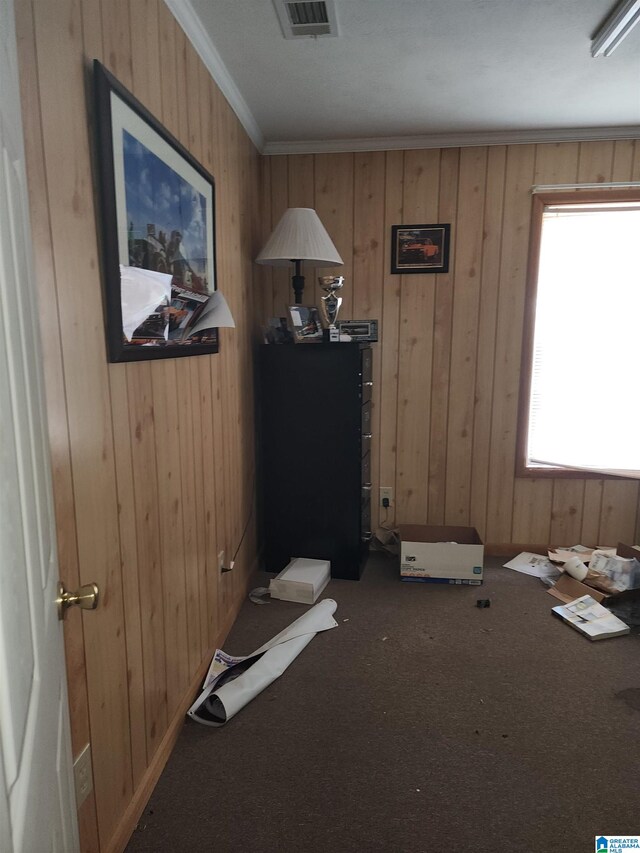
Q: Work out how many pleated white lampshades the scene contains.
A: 1